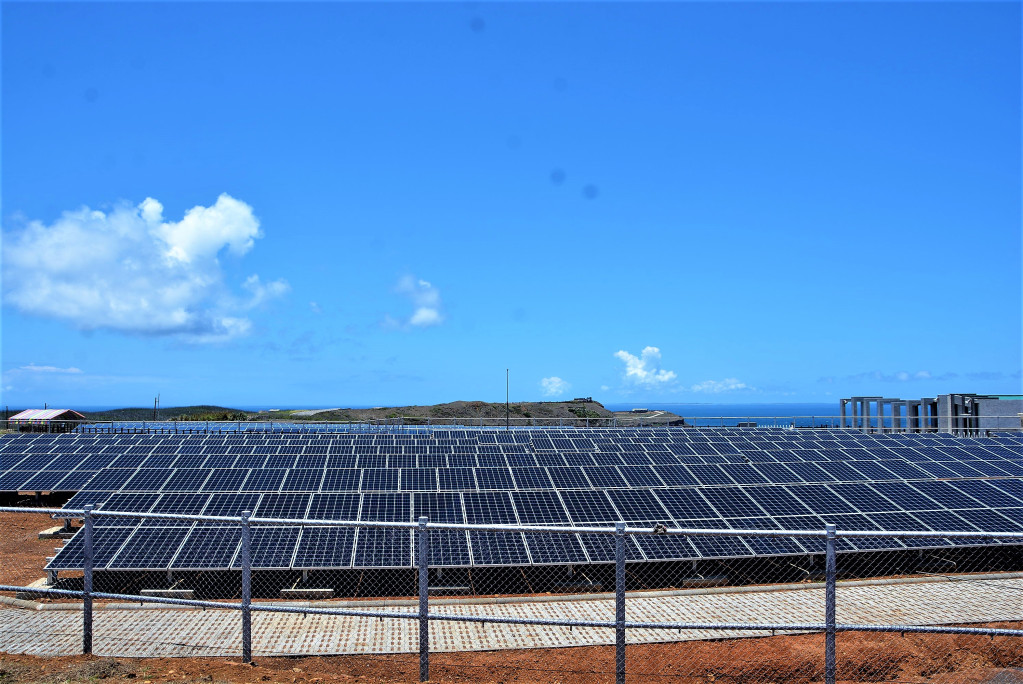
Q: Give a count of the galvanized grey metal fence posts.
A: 5